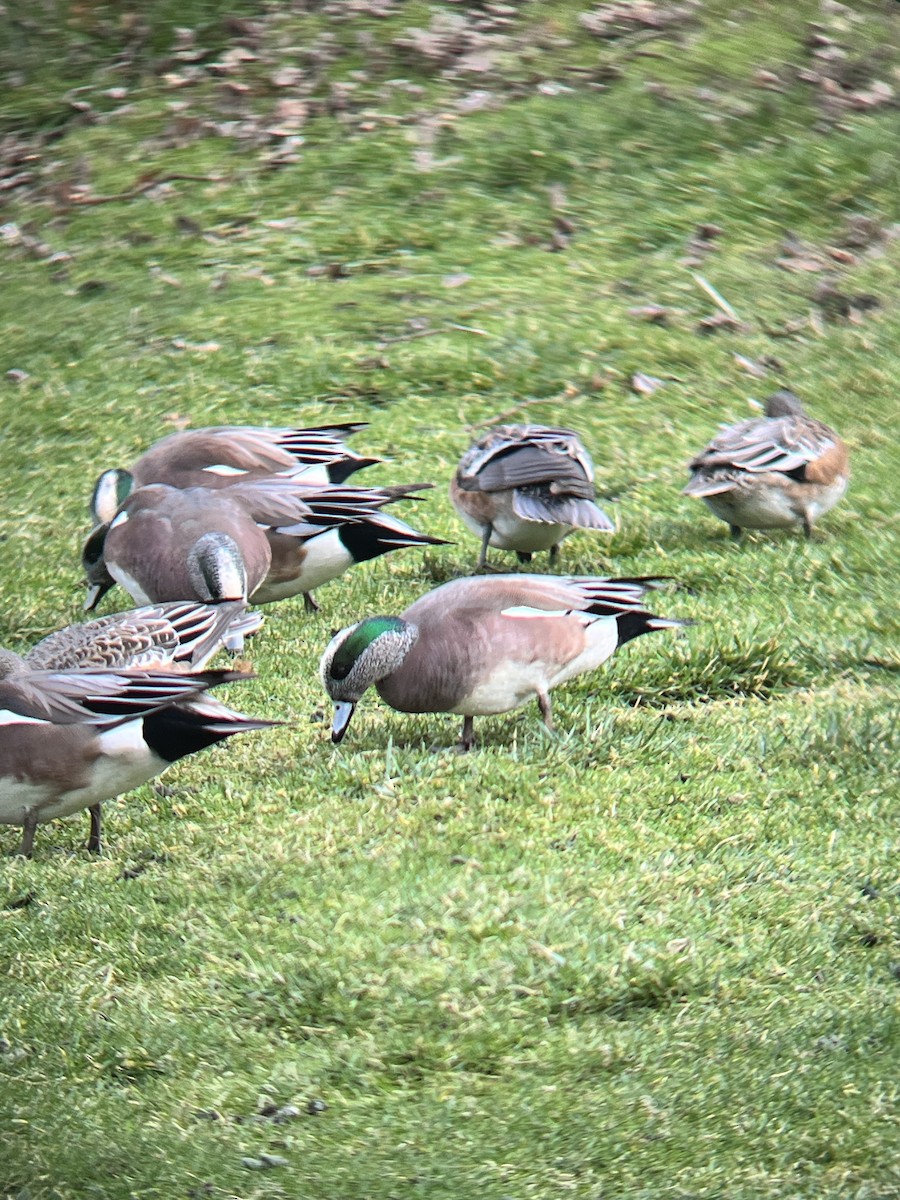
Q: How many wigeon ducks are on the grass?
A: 8